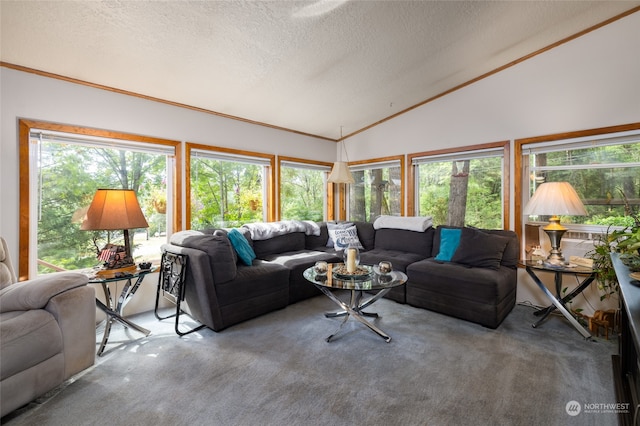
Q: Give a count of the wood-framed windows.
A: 6